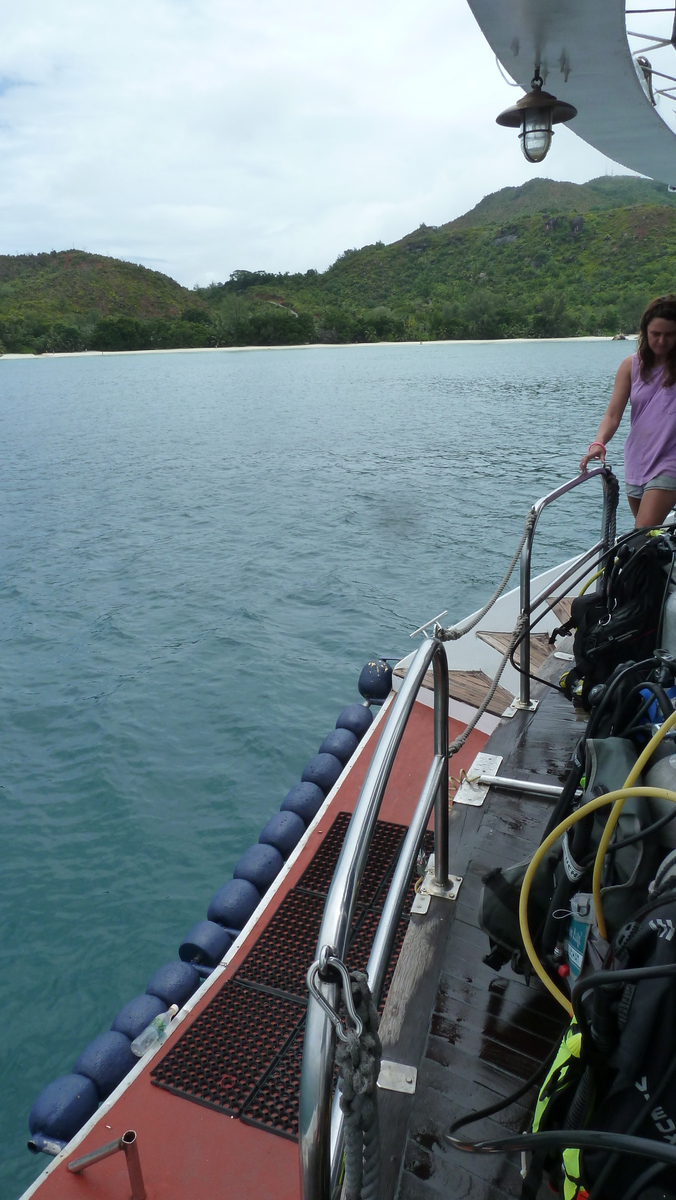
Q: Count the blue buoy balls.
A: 13